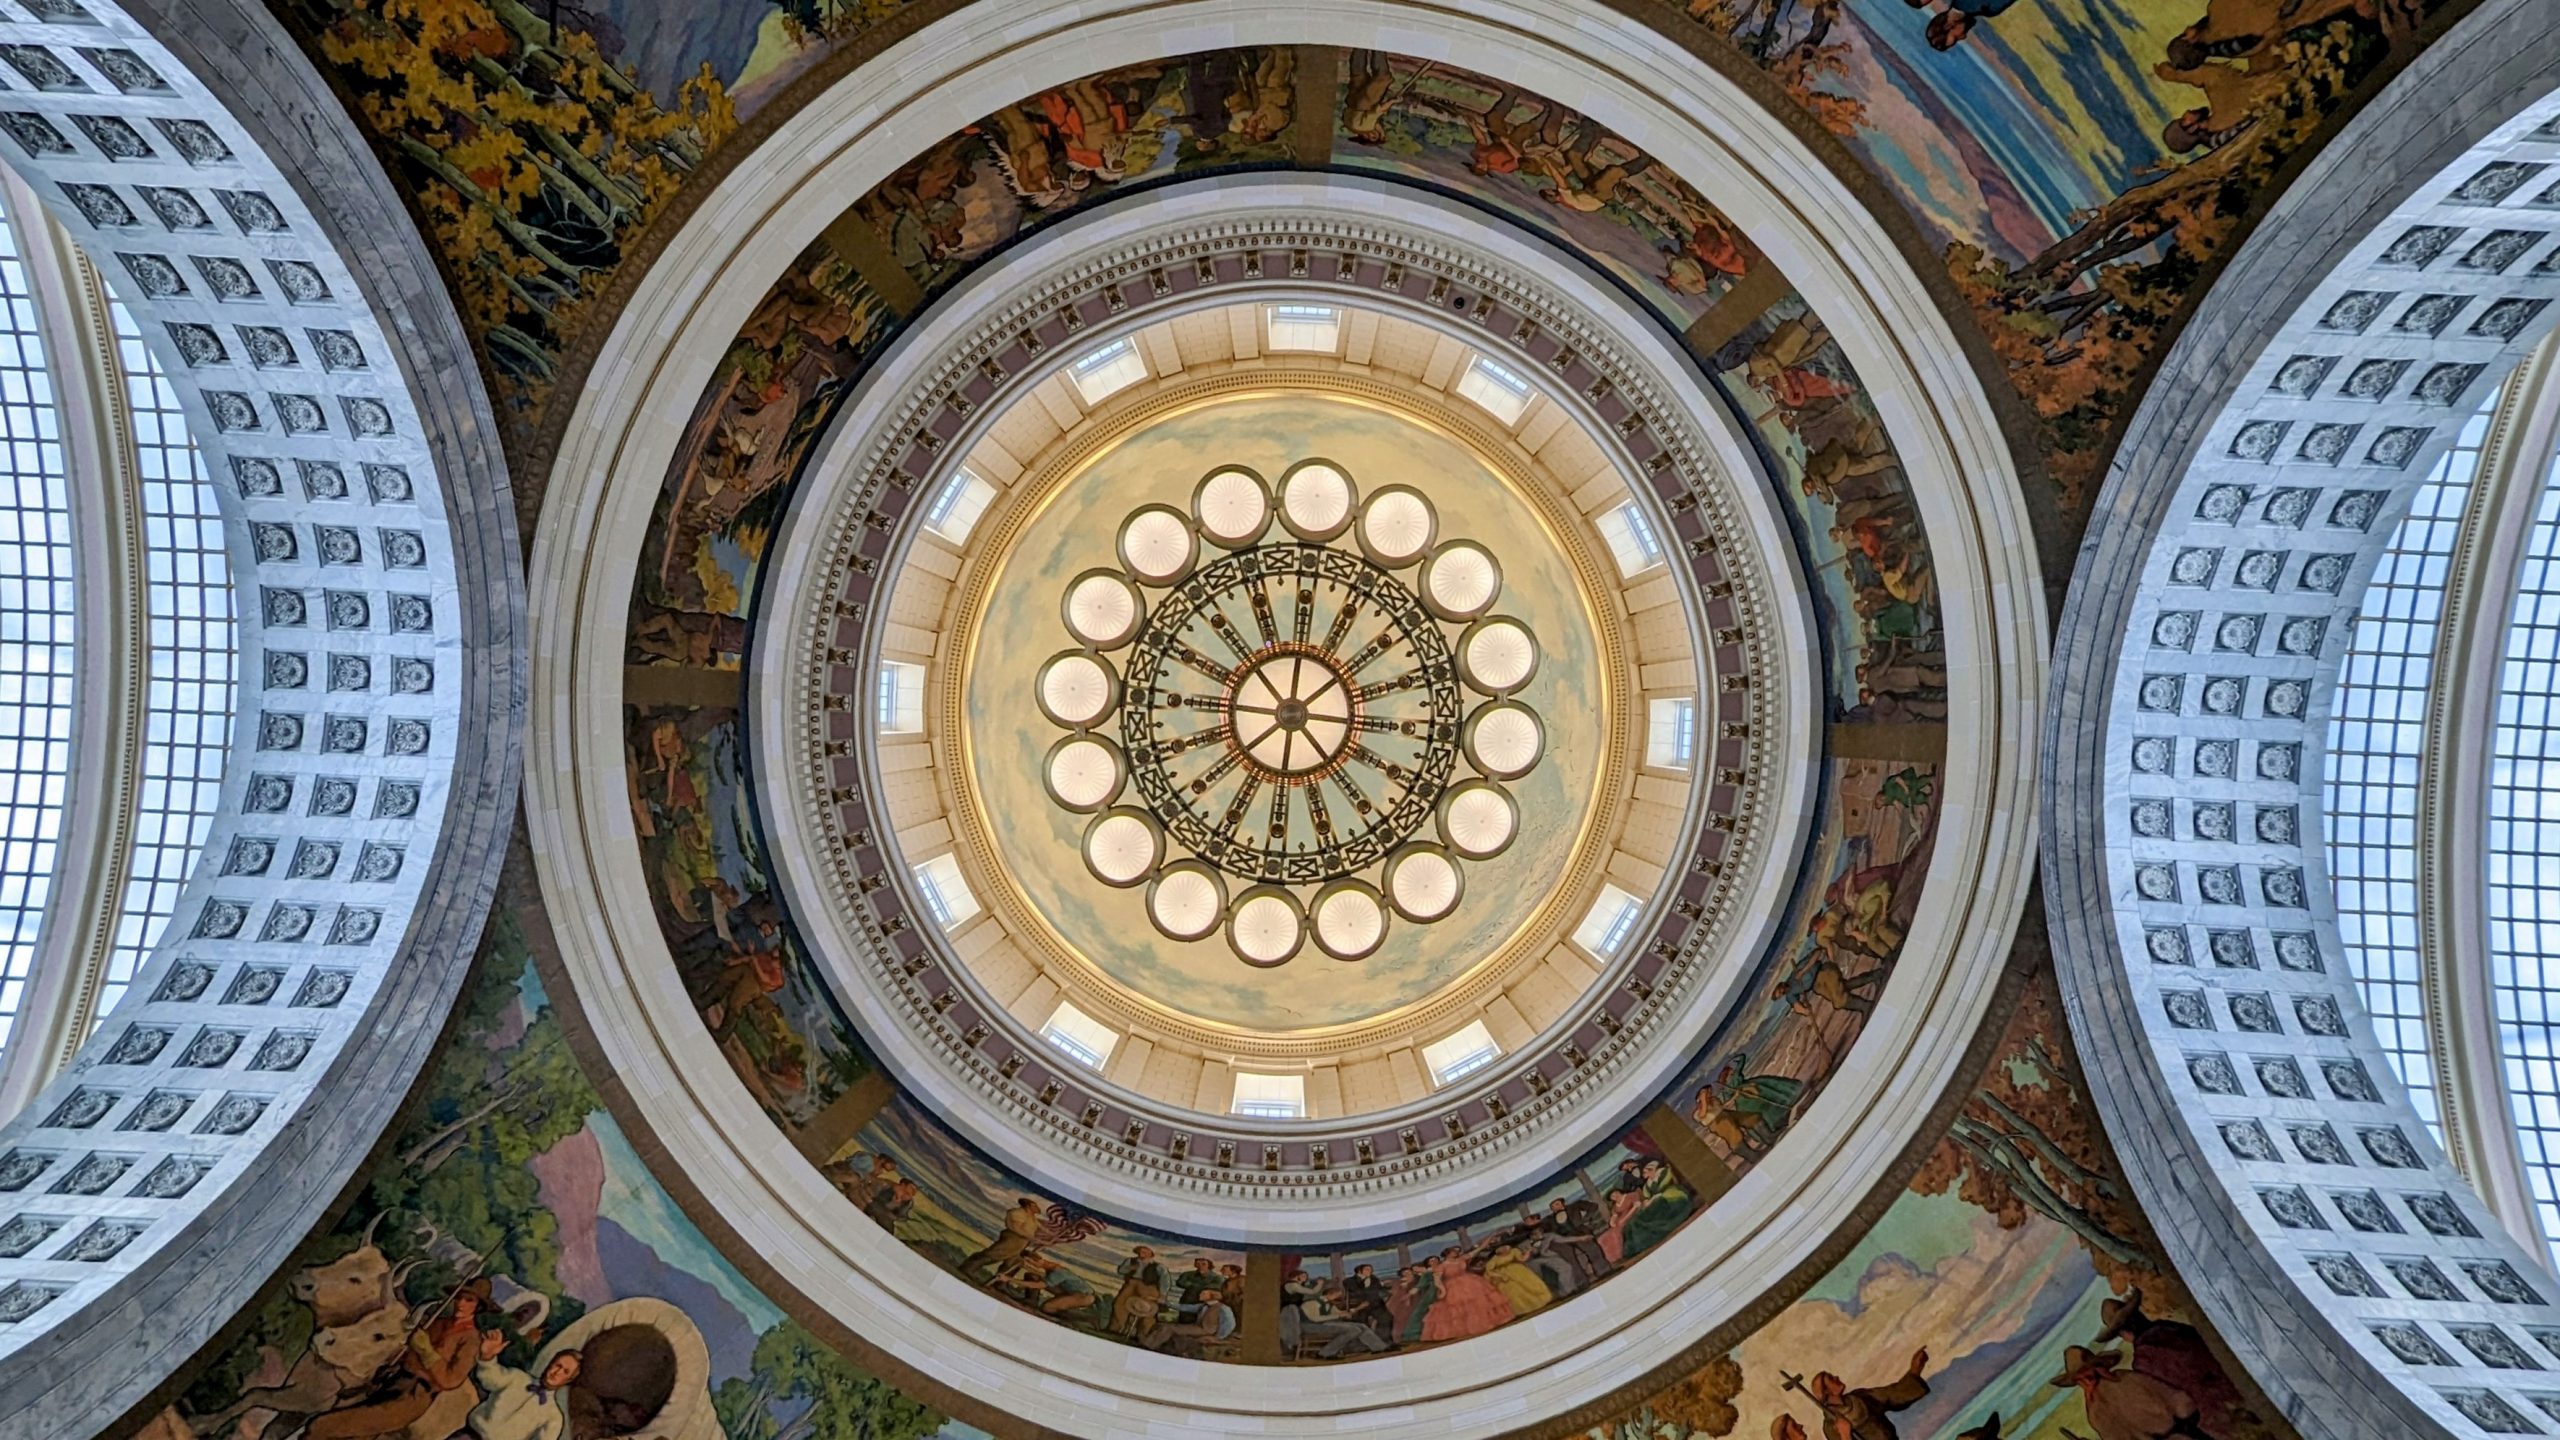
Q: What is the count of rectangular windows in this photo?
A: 12